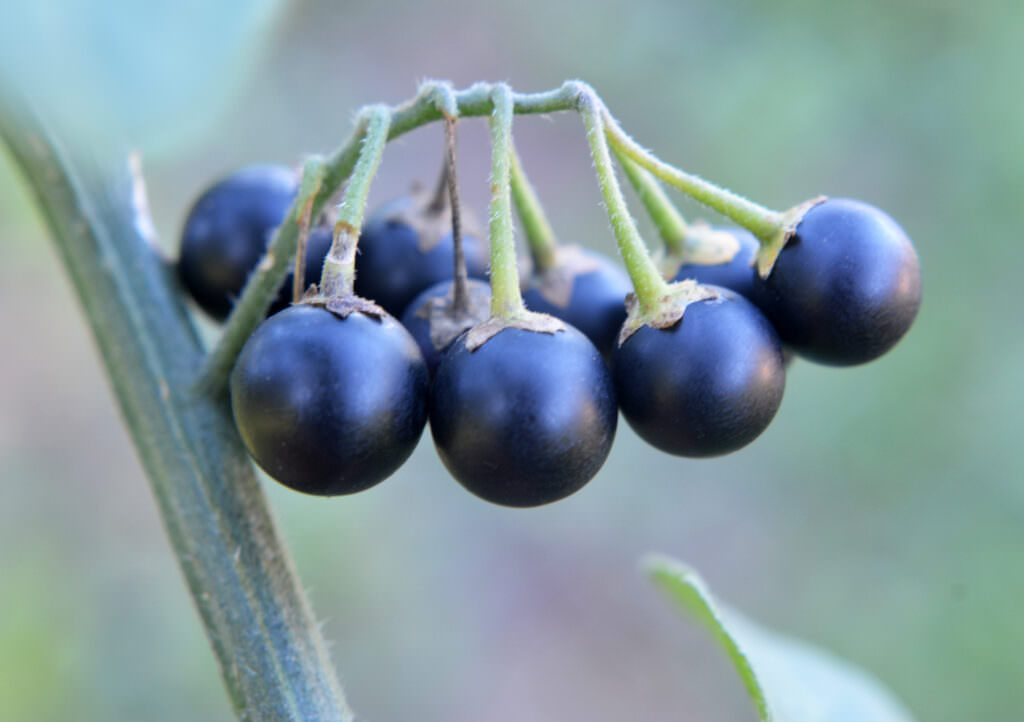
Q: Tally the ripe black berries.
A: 9